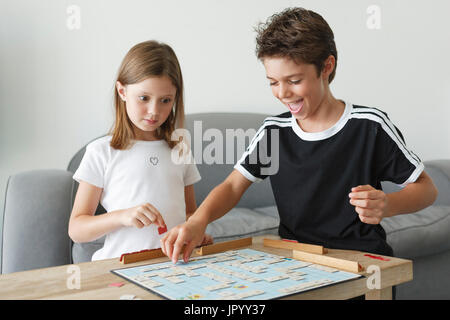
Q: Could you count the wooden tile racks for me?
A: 4